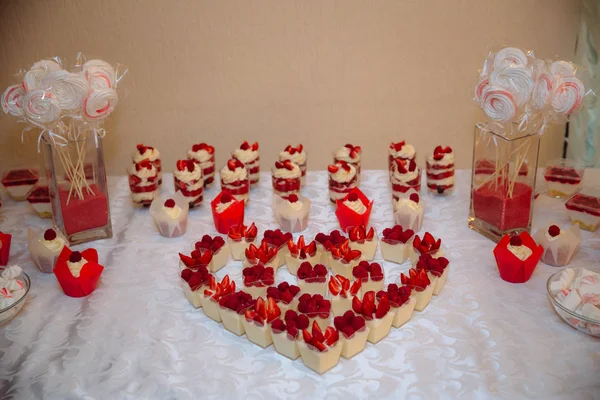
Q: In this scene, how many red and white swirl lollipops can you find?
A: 14